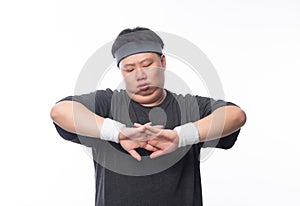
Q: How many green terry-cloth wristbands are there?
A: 0